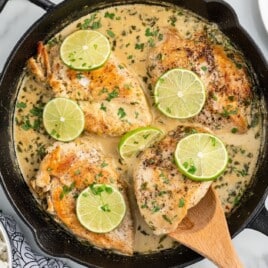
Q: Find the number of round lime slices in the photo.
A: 5